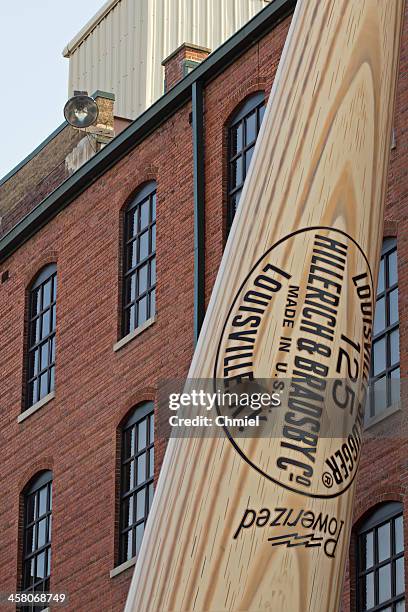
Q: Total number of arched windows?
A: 7